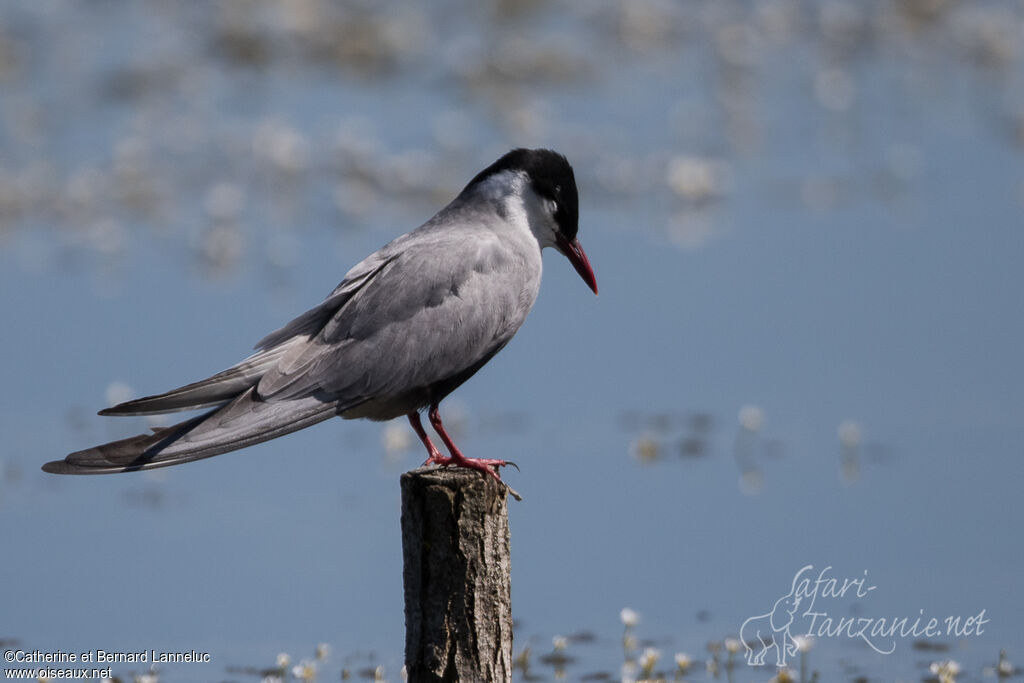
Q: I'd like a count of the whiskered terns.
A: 1